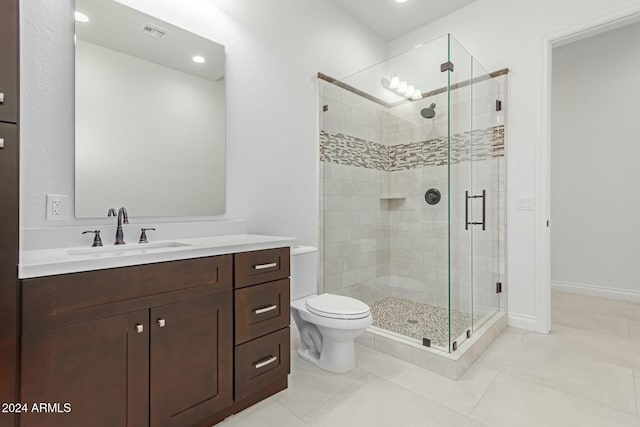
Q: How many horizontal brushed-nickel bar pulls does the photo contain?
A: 3